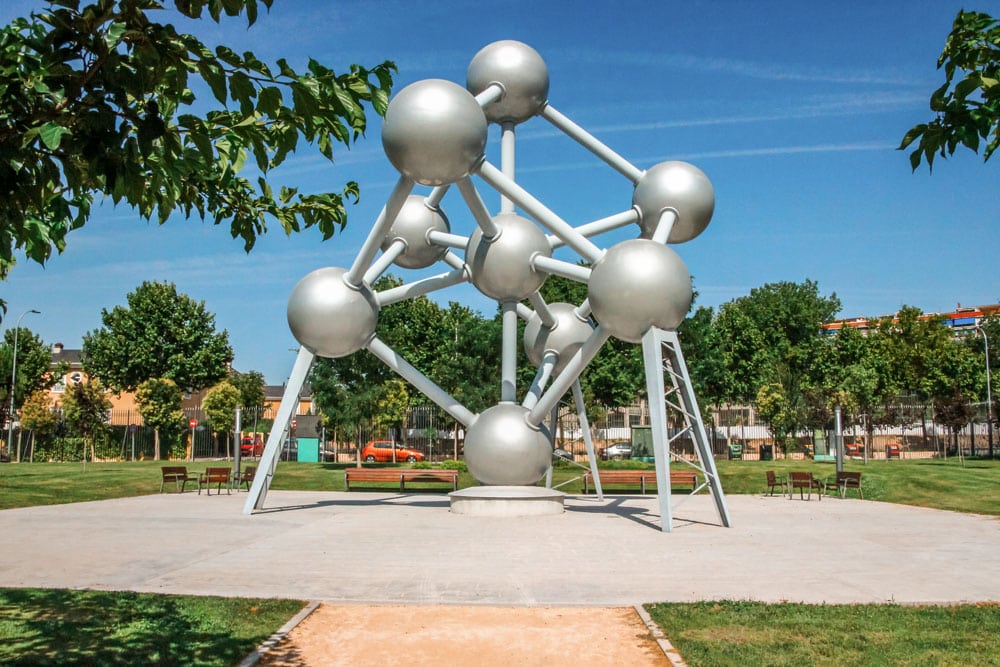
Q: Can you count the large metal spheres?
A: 9